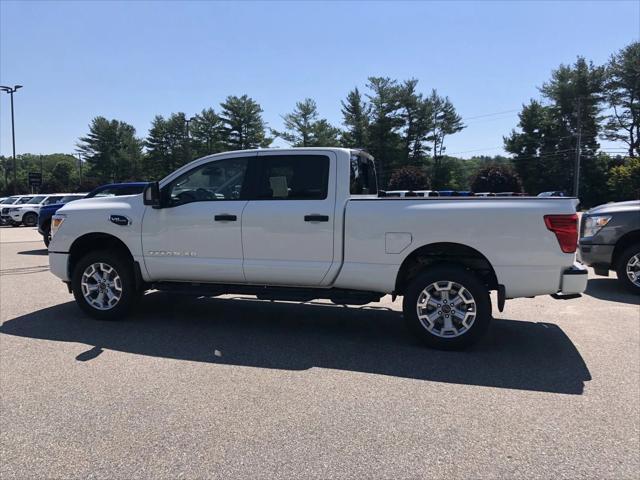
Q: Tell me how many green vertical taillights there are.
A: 0